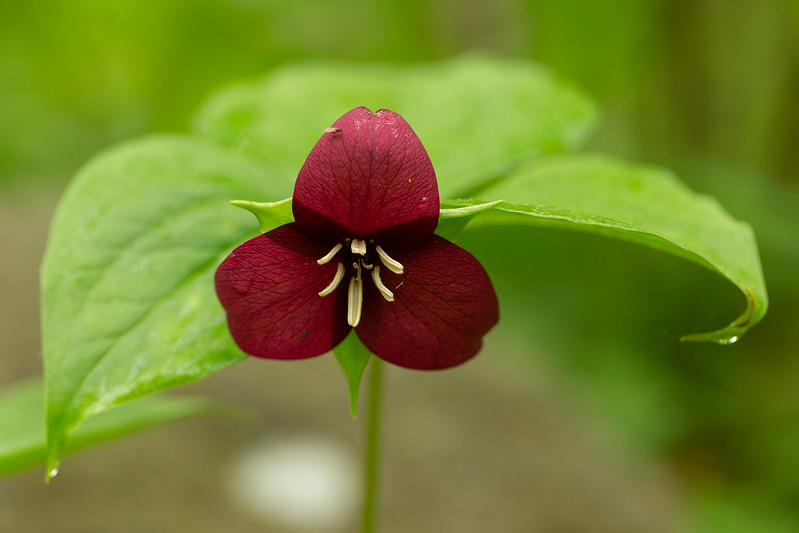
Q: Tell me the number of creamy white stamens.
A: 6